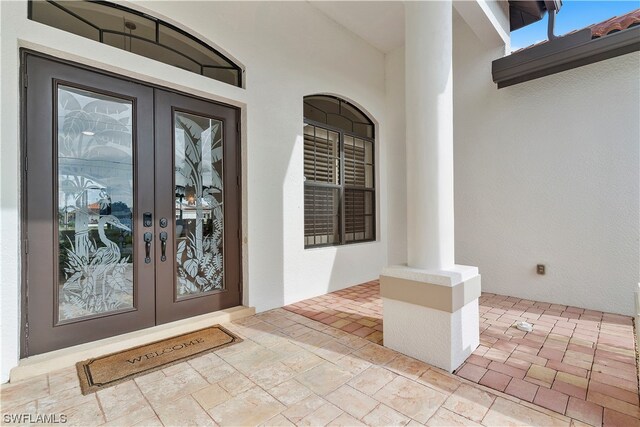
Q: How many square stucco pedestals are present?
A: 1